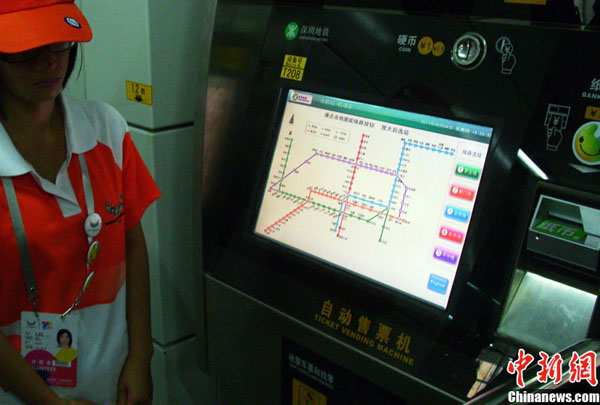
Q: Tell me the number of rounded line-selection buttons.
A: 5